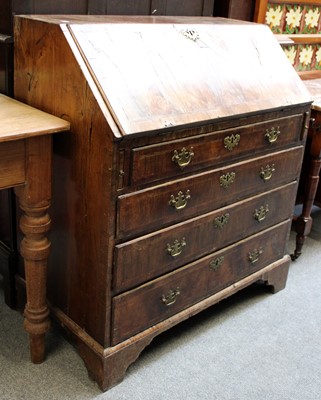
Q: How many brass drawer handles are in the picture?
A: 8